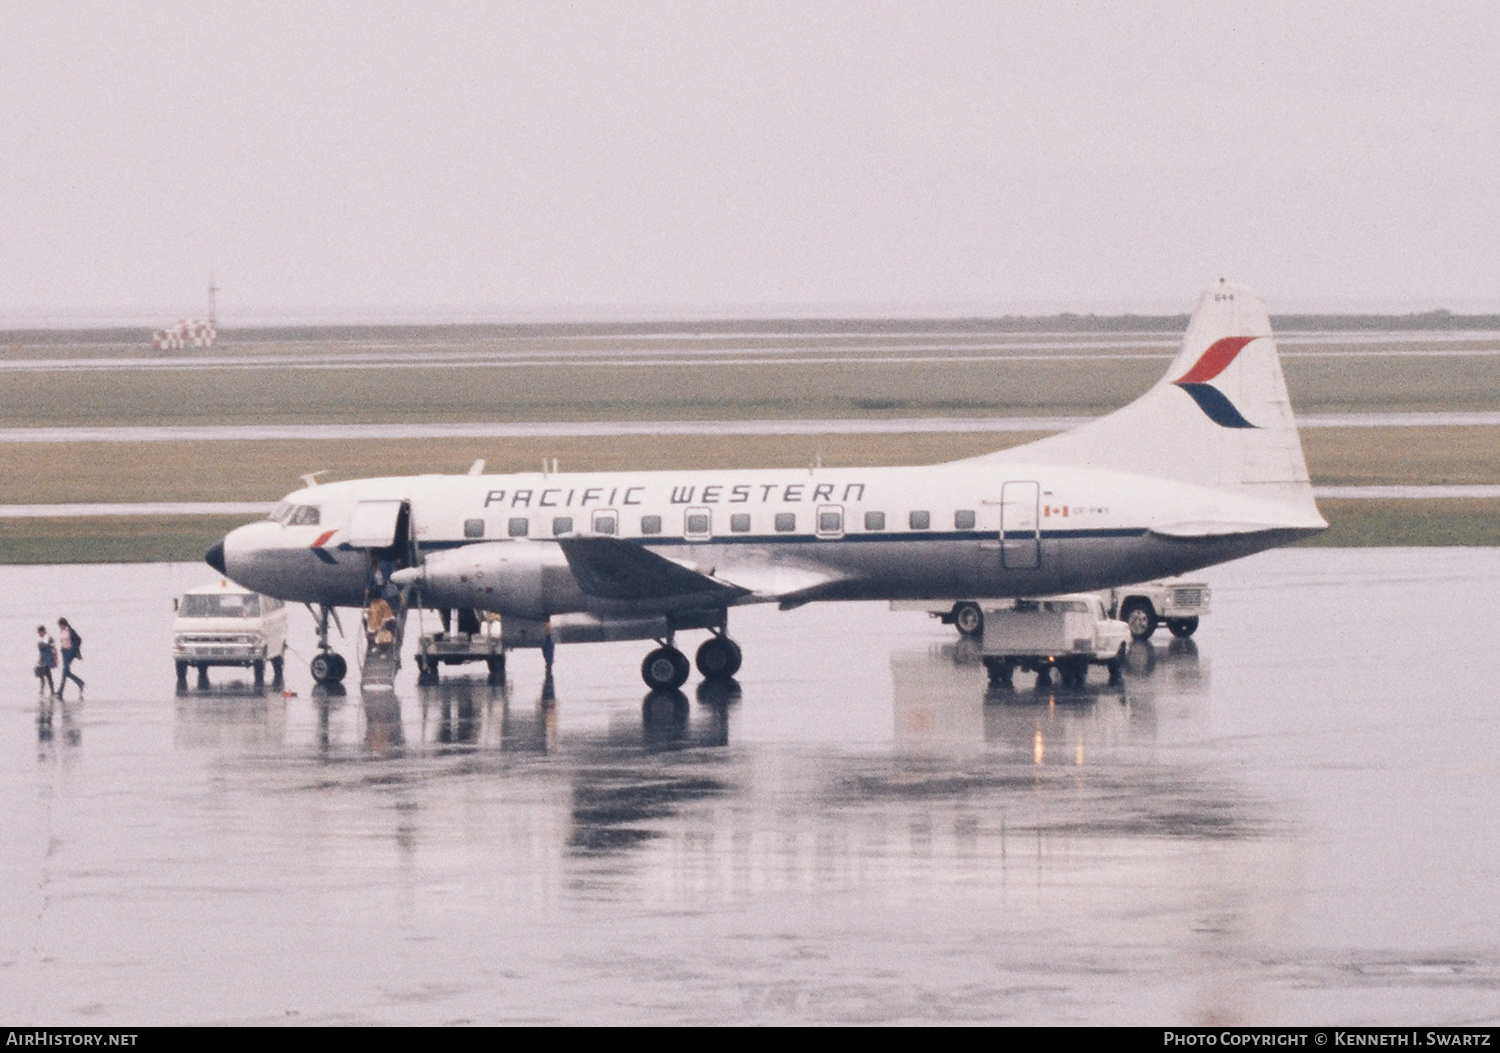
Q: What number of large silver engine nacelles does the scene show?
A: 1